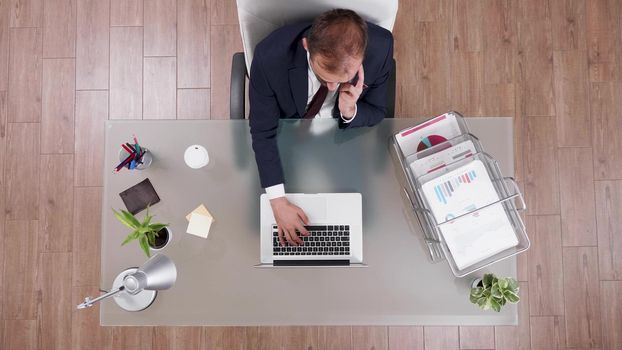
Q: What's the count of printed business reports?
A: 3